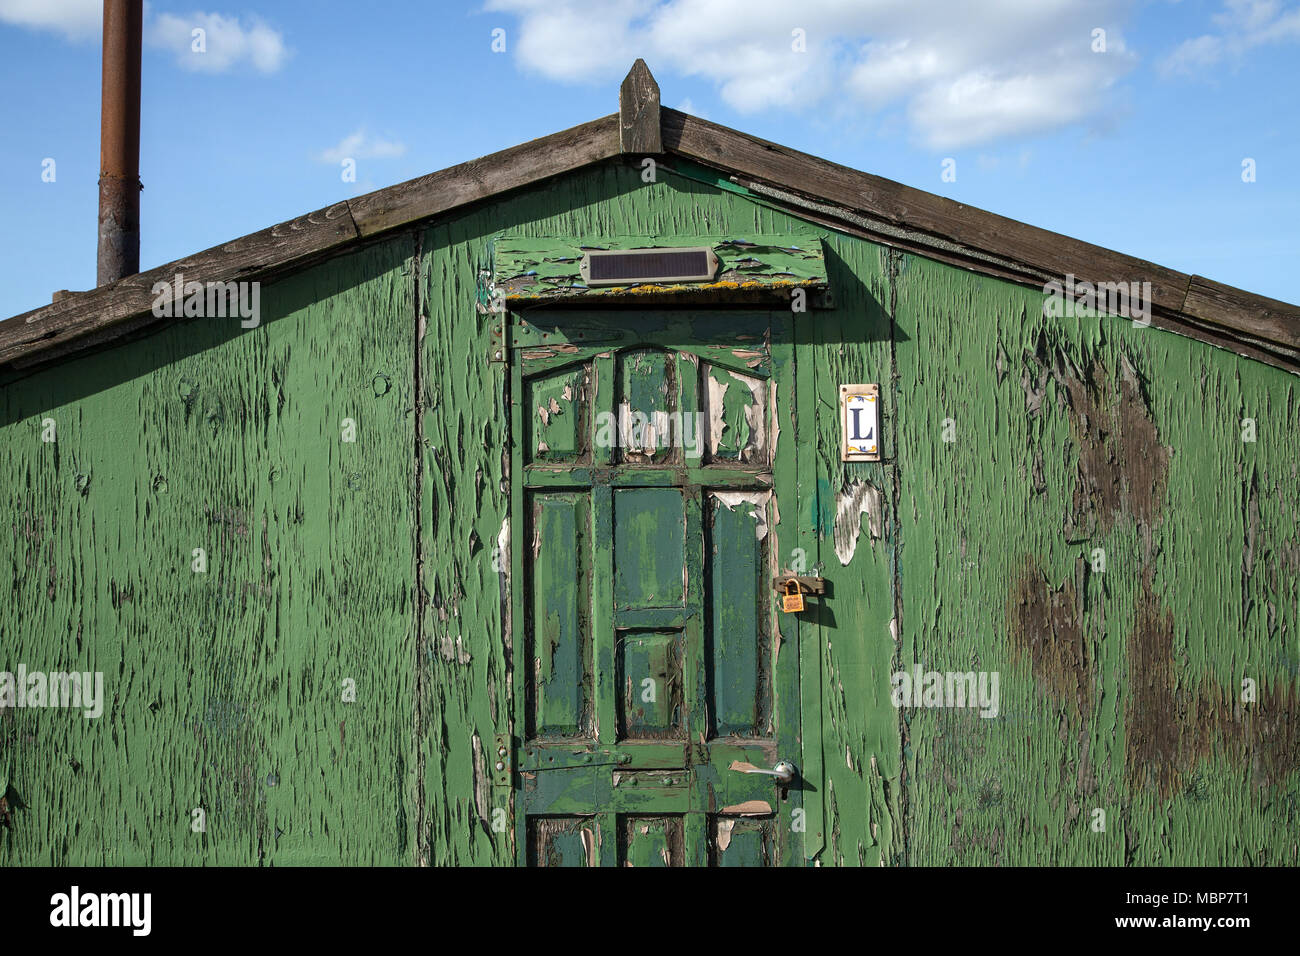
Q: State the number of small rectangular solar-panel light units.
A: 1